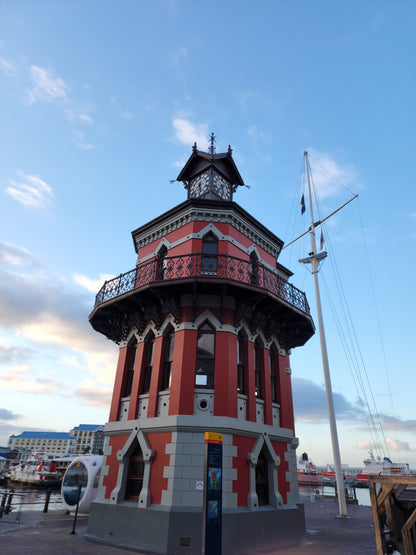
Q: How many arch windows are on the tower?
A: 12